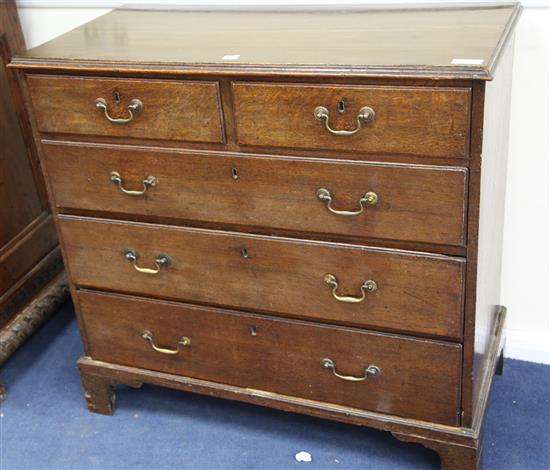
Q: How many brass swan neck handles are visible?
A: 8